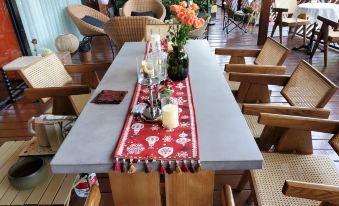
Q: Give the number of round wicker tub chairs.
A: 3